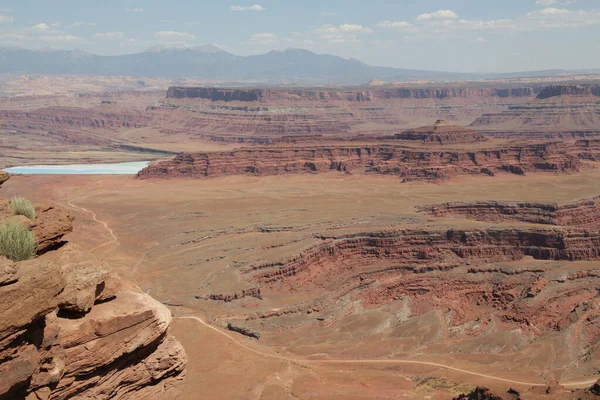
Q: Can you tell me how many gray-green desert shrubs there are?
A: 2